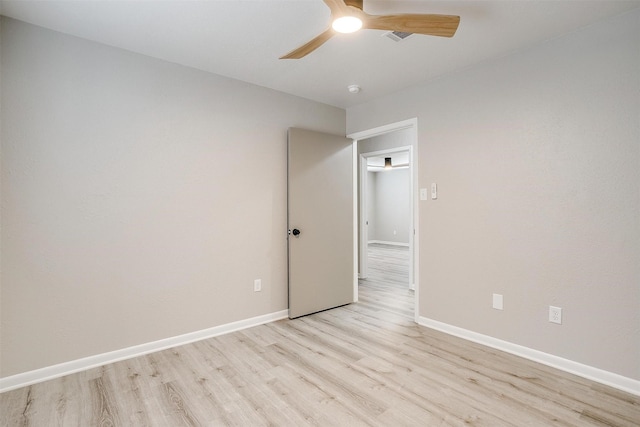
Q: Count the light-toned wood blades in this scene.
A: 3